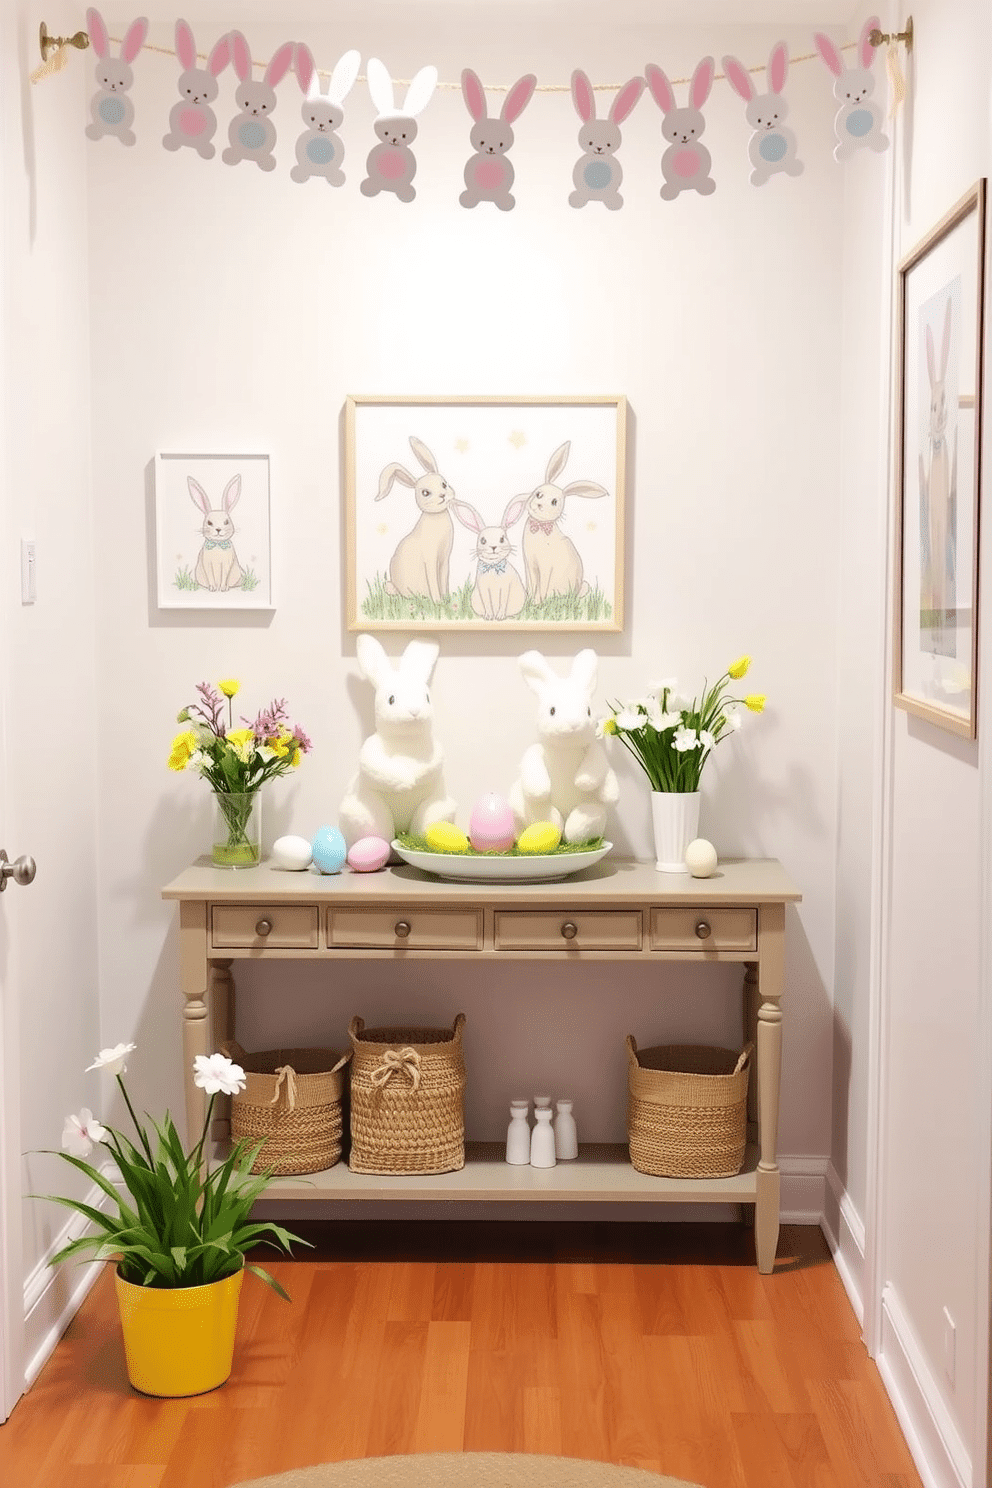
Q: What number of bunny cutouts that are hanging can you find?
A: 10